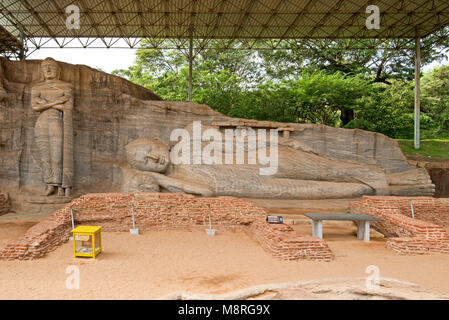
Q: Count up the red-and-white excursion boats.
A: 0